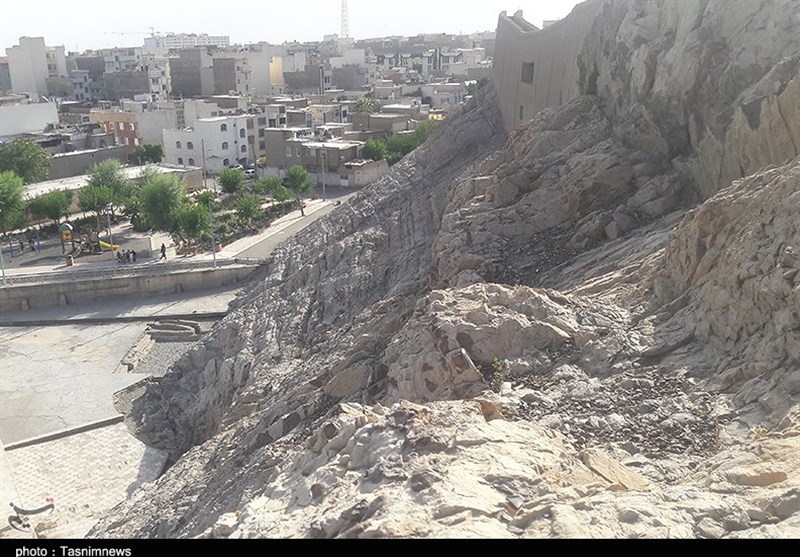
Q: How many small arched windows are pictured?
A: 9